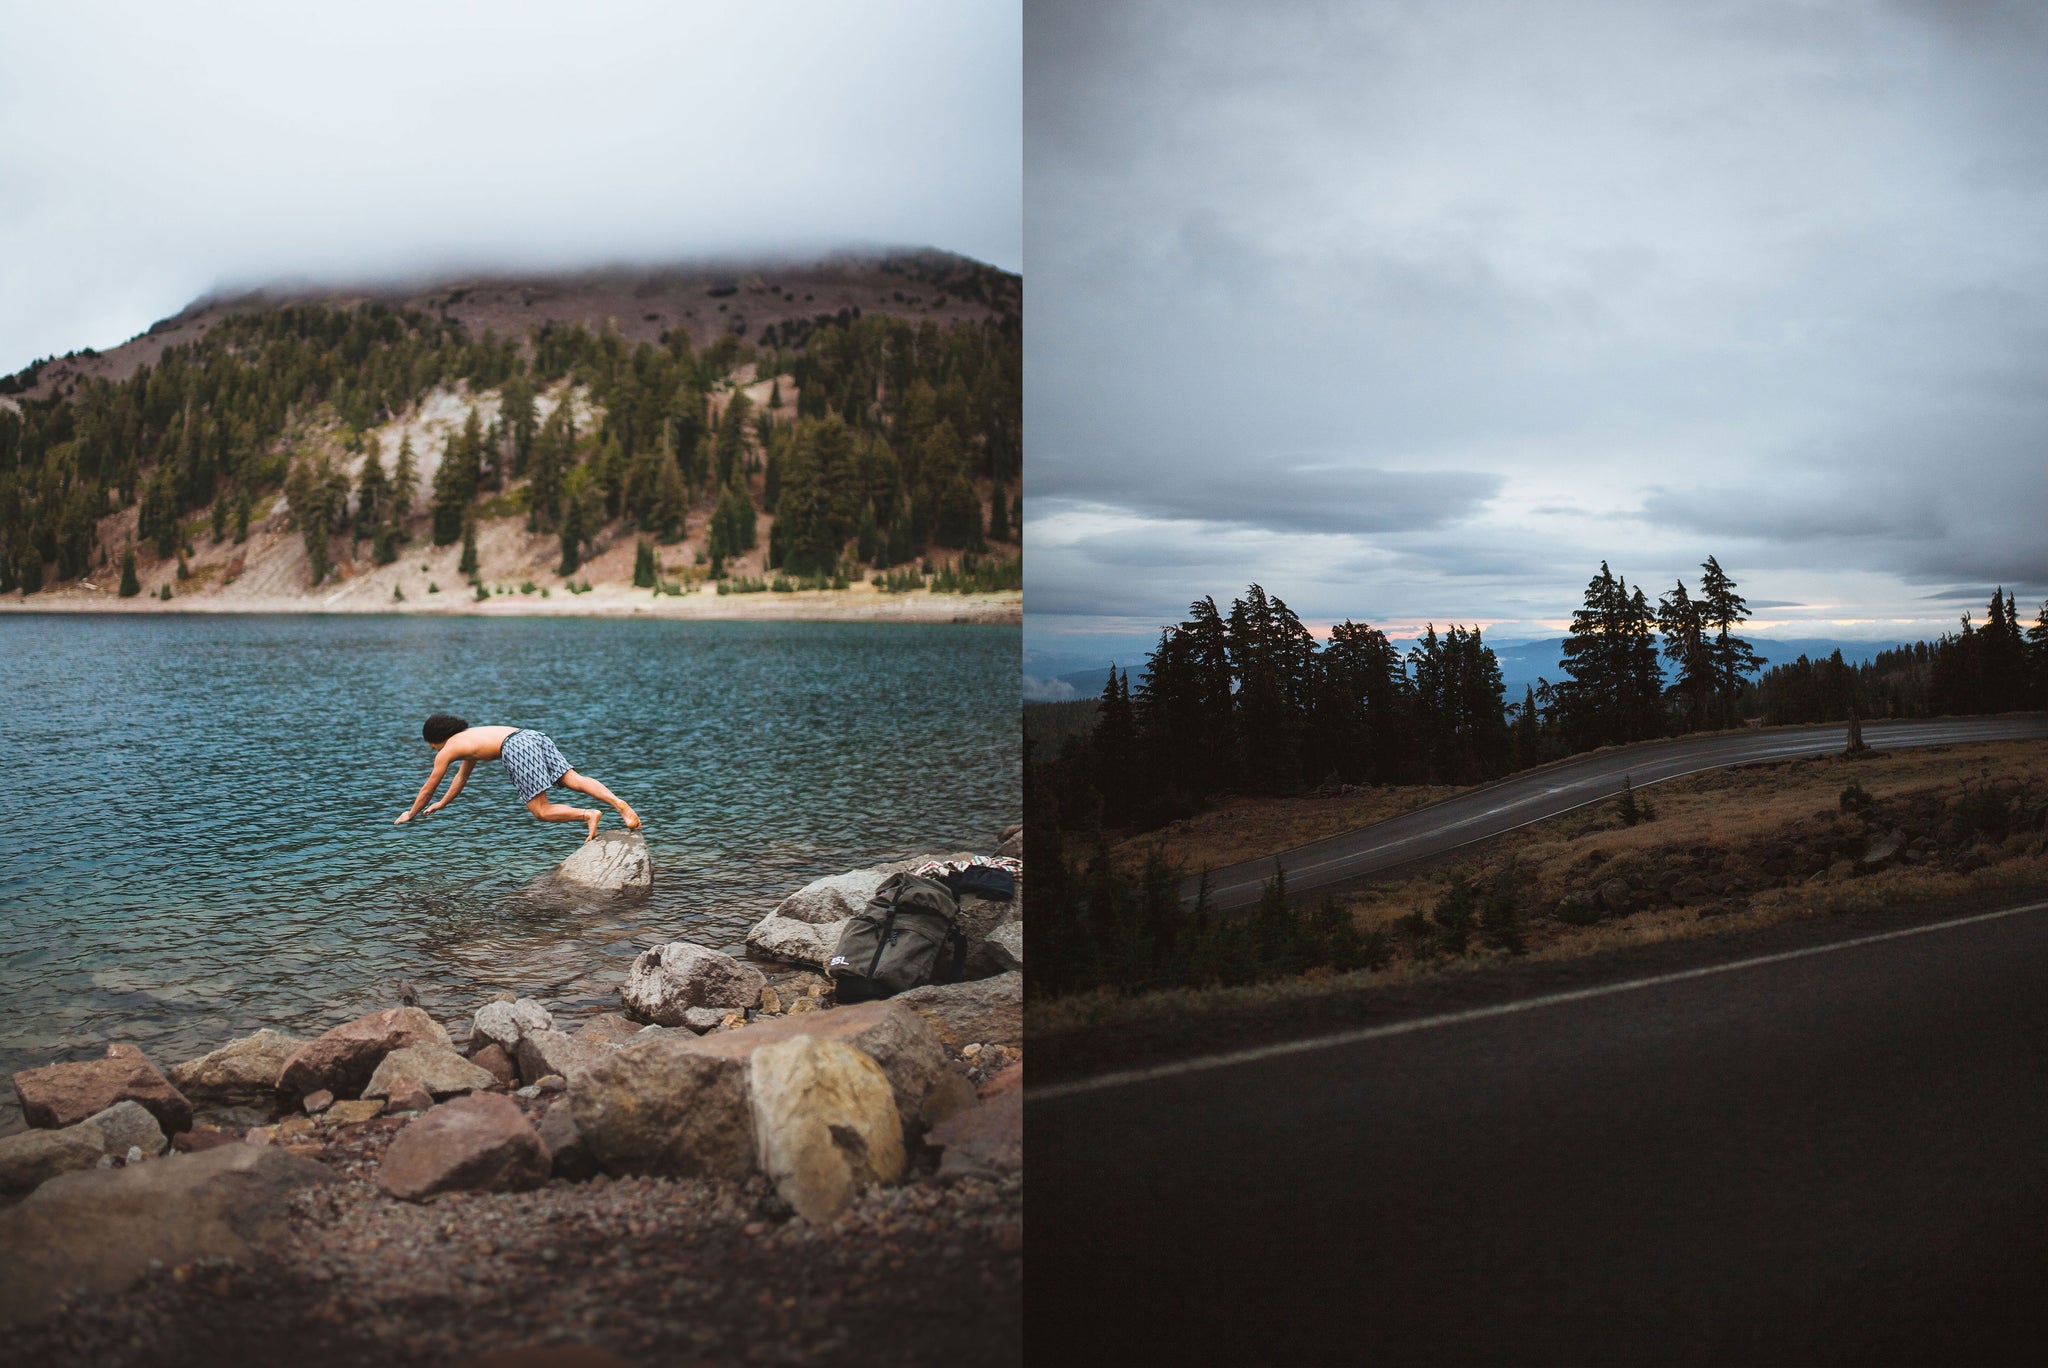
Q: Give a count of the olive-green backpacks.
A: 1